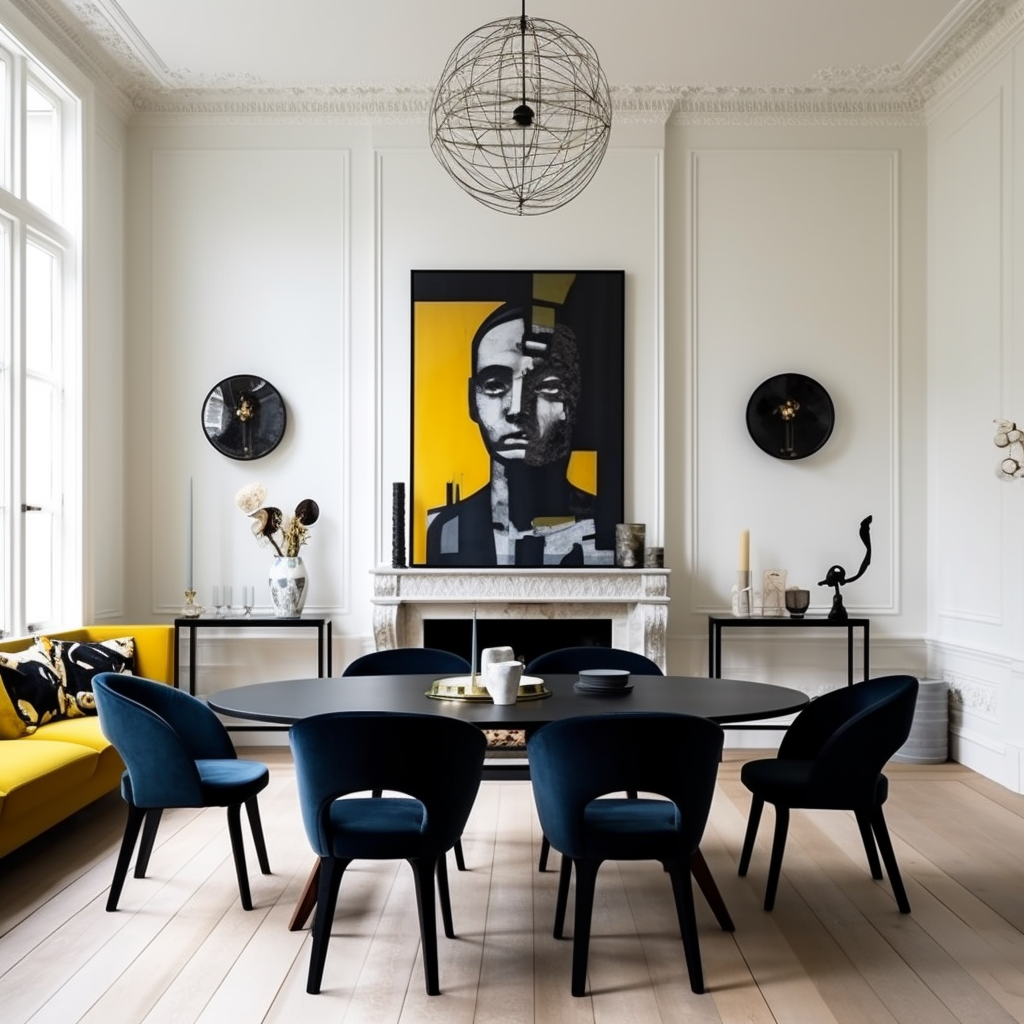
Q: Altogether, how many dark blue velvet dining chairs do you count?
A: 6